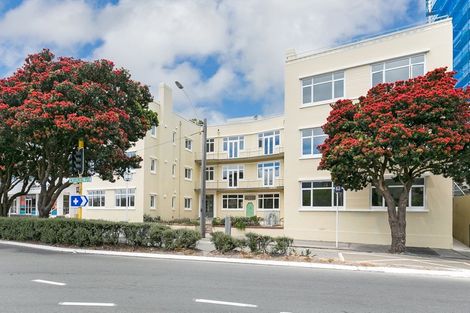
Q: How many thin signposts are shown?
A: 2